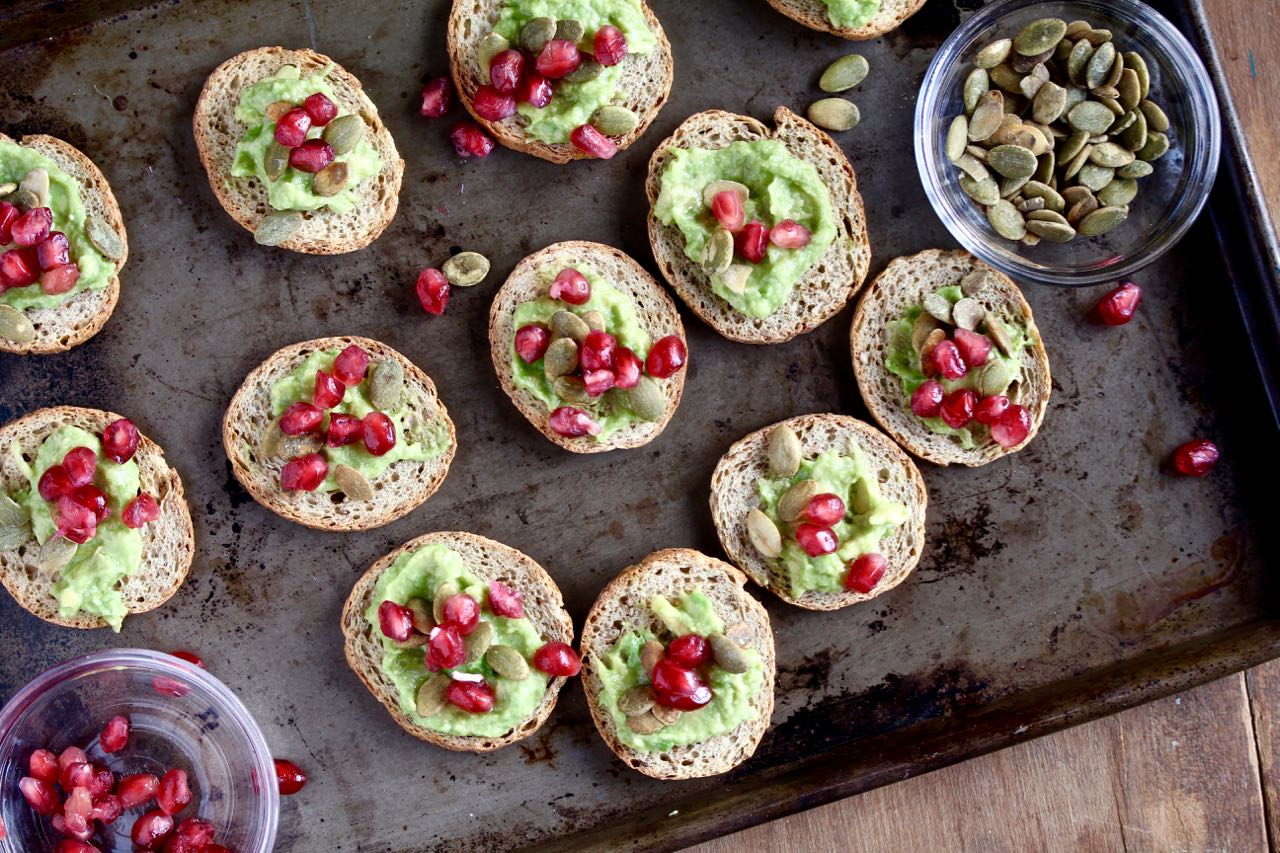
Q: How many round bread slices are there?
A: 12